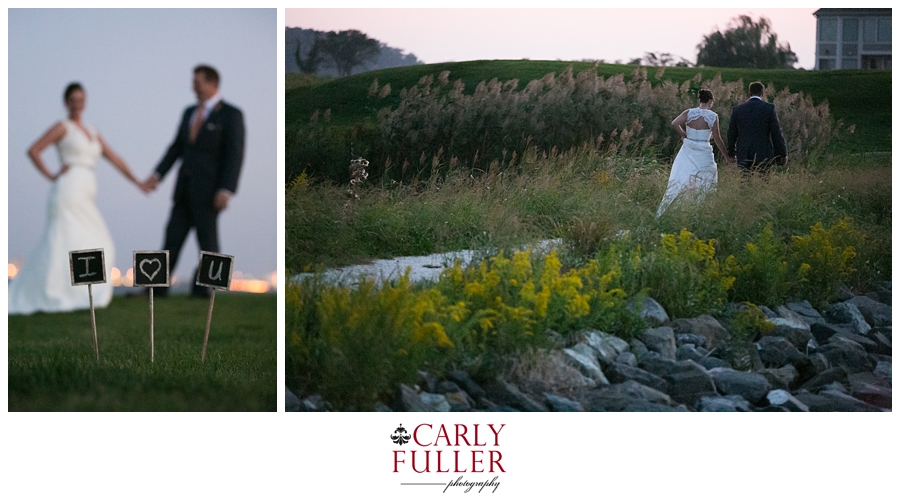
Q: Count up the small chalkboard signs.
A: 3